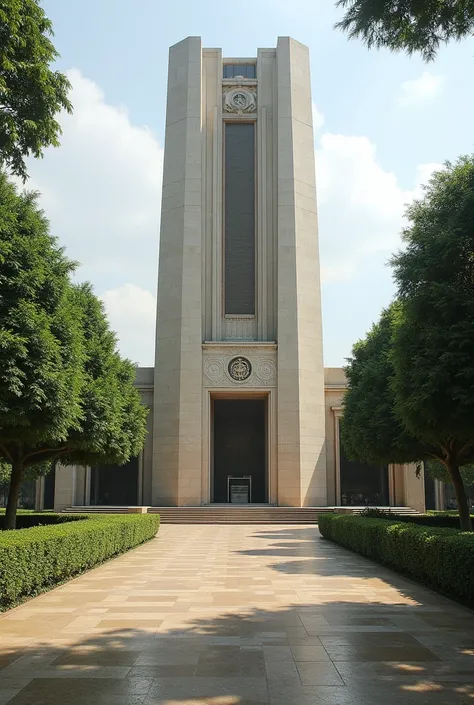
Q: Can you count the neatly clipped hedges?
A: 2